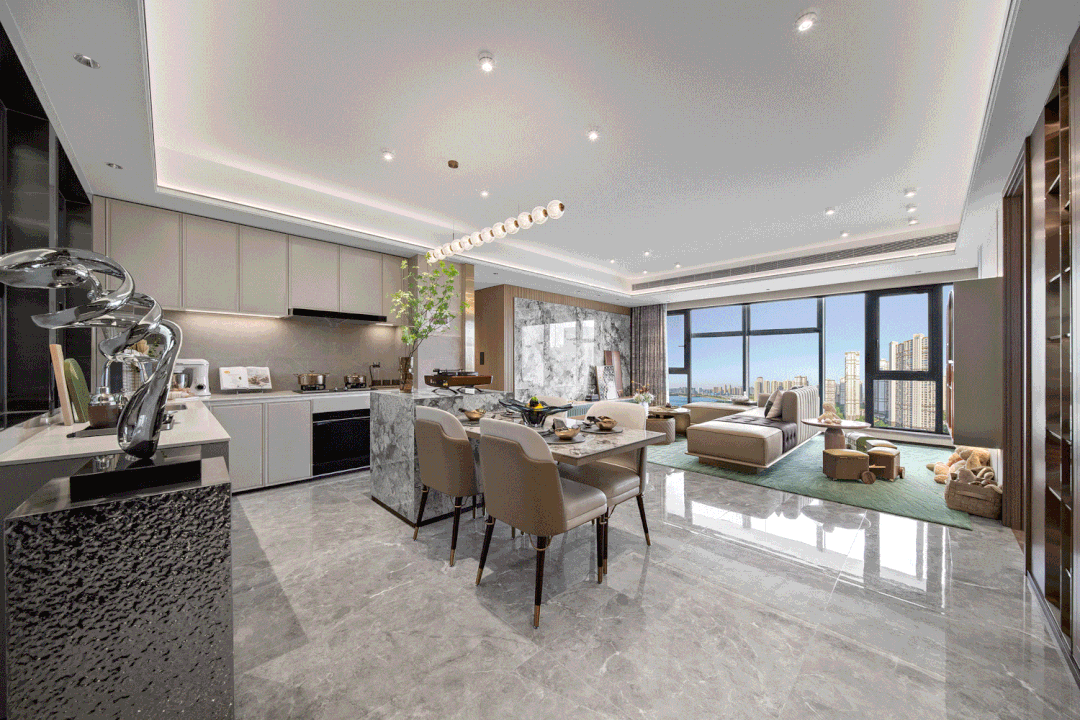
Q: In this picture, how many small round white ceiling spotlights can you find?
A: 14